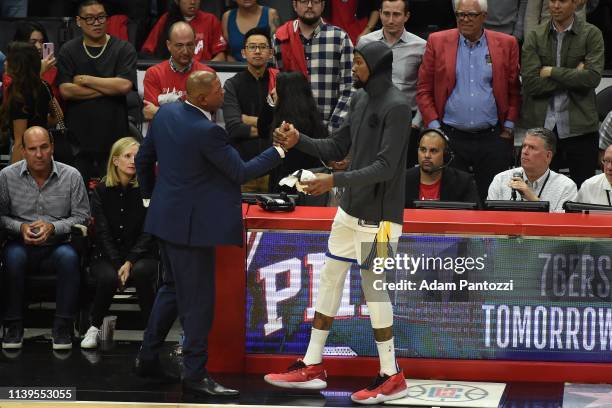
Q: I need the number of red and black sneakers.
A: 2